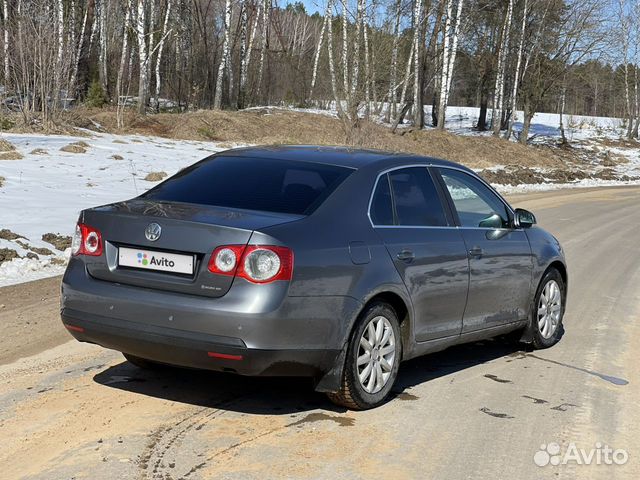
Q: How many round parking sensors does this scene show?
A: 4